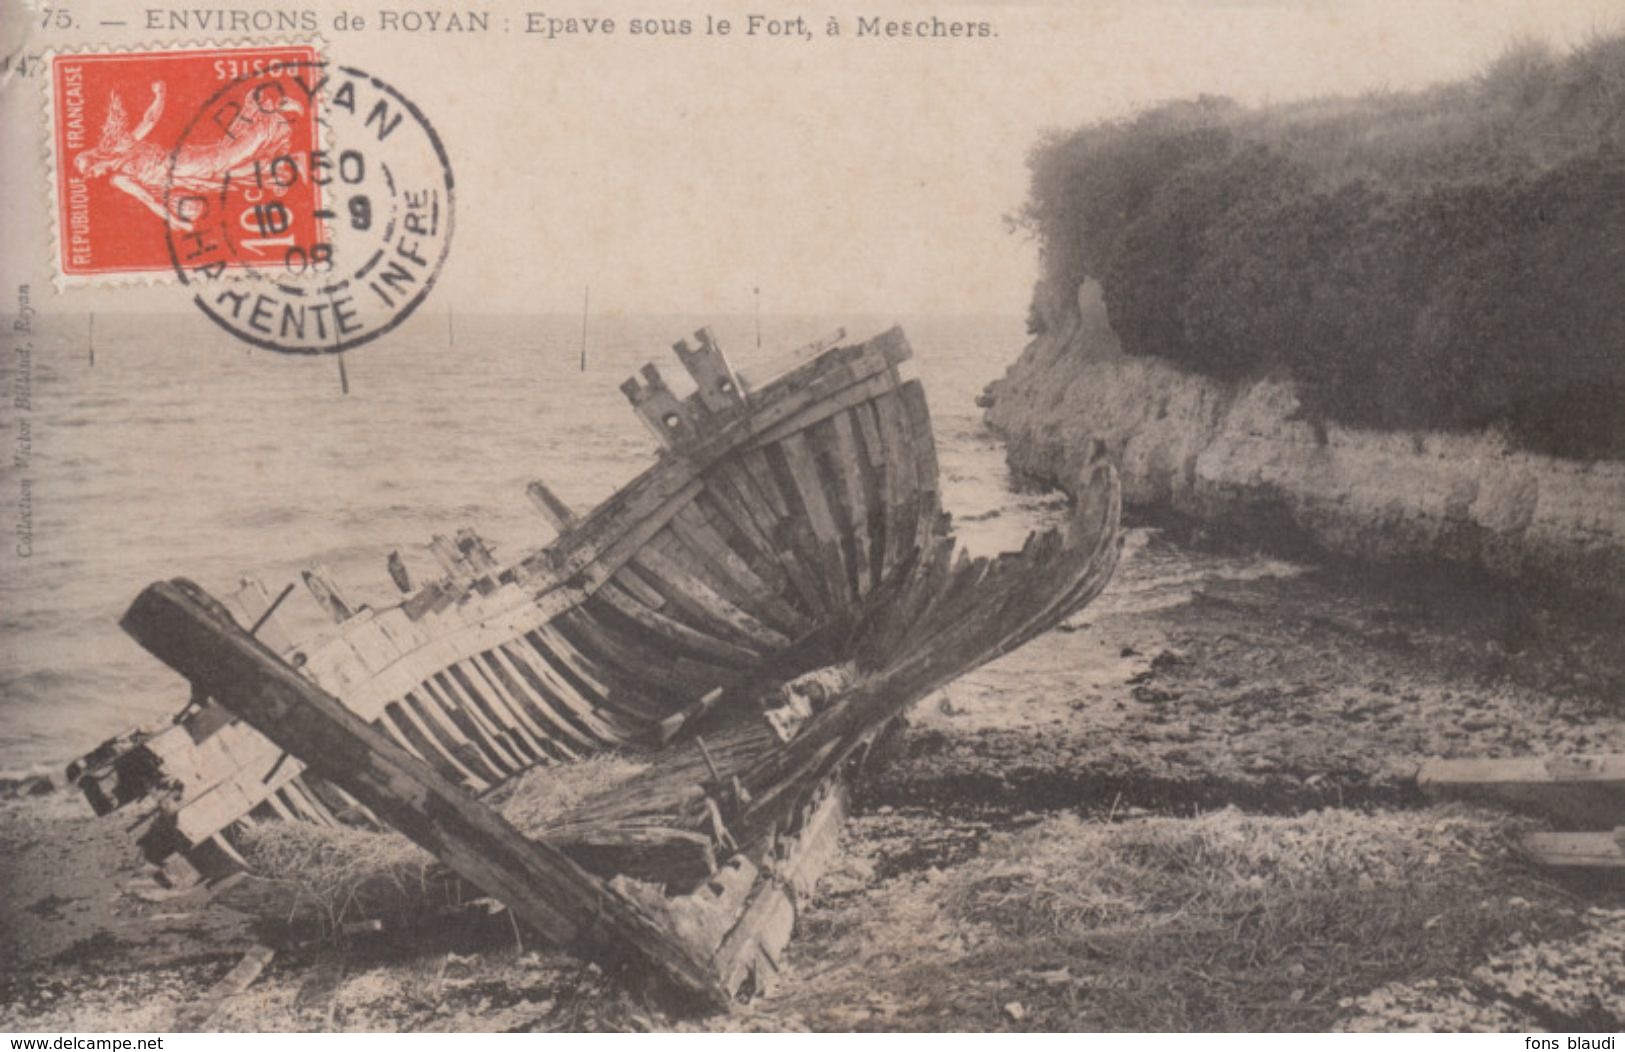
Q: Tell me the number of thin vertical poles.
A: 5